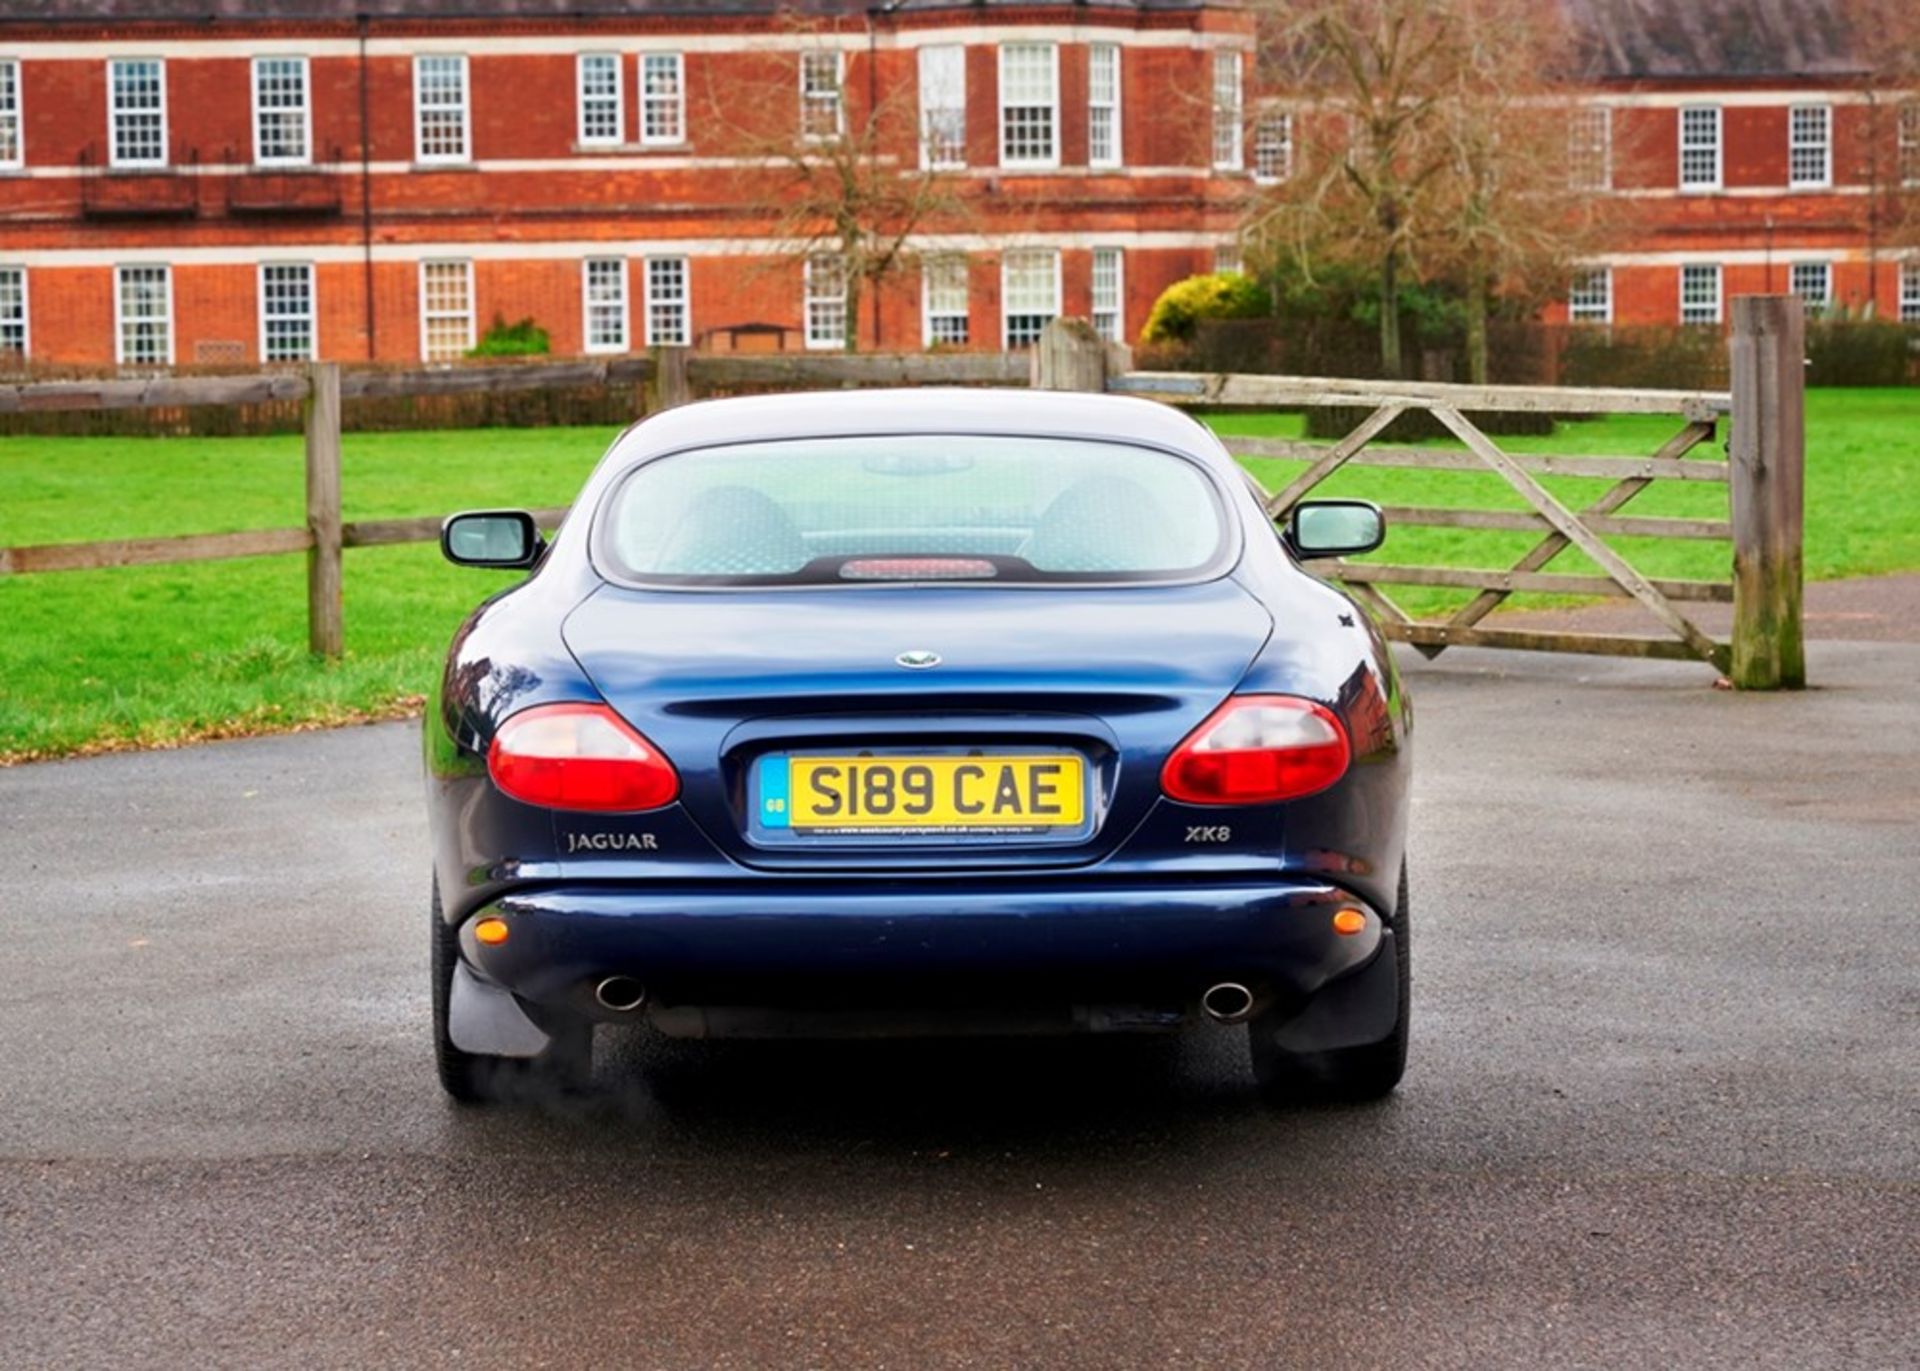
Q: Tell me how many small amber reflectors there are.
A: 2